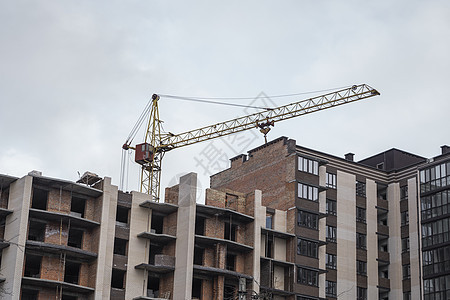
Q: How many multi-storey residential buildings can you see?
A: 2